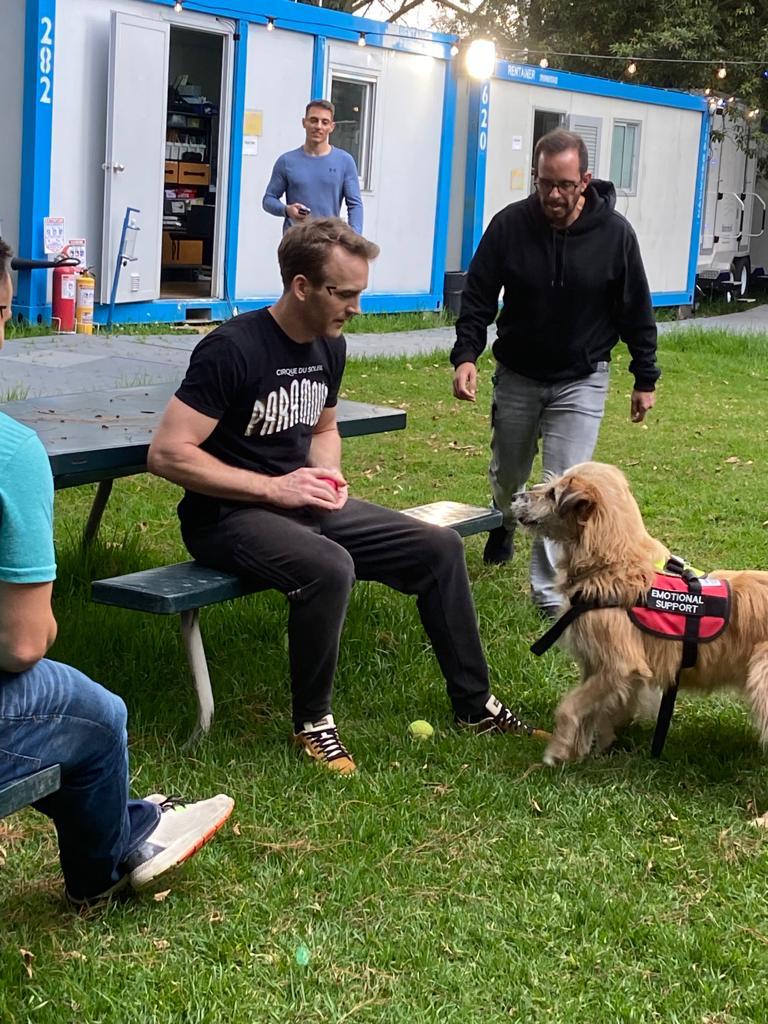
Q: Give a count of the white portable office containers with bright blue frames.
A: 2